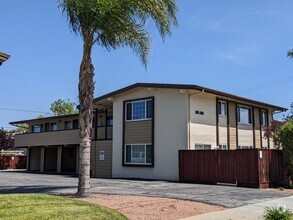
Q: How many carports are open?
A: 3